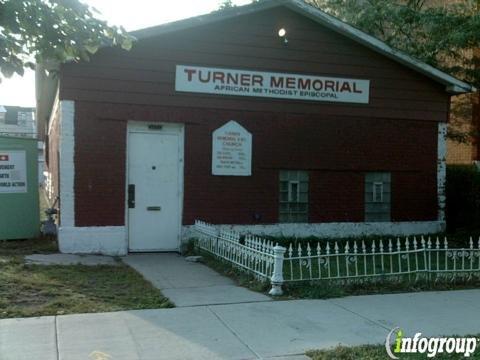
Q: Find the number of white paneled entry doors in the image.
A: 1